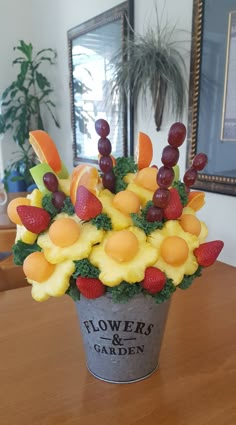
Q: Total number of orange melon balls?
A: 8